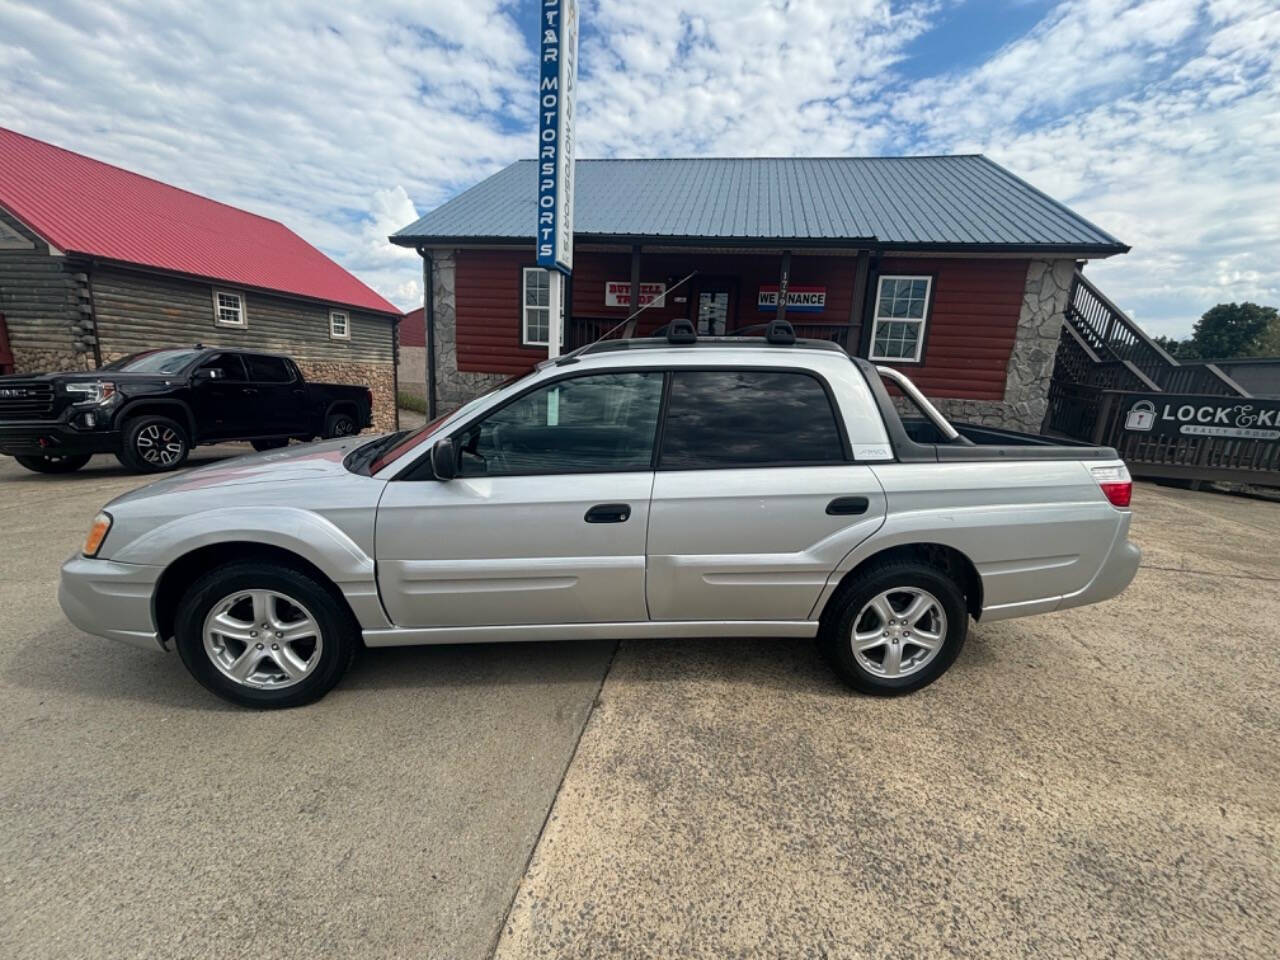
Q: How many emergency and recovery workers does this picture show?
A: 0